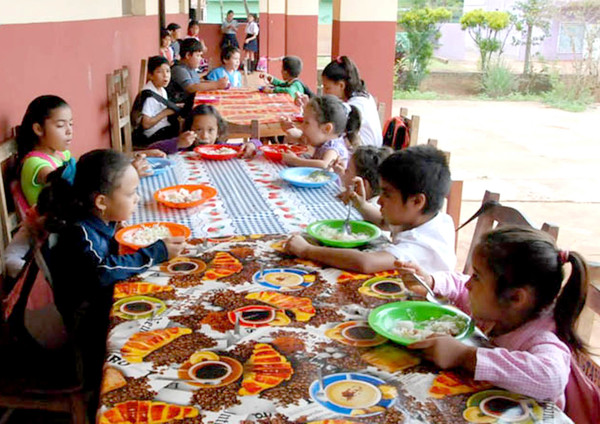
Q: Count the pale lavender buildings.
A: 1